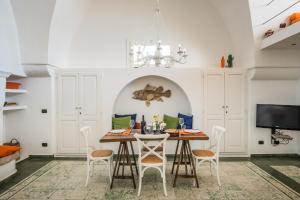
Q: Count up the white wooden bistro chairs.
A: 3